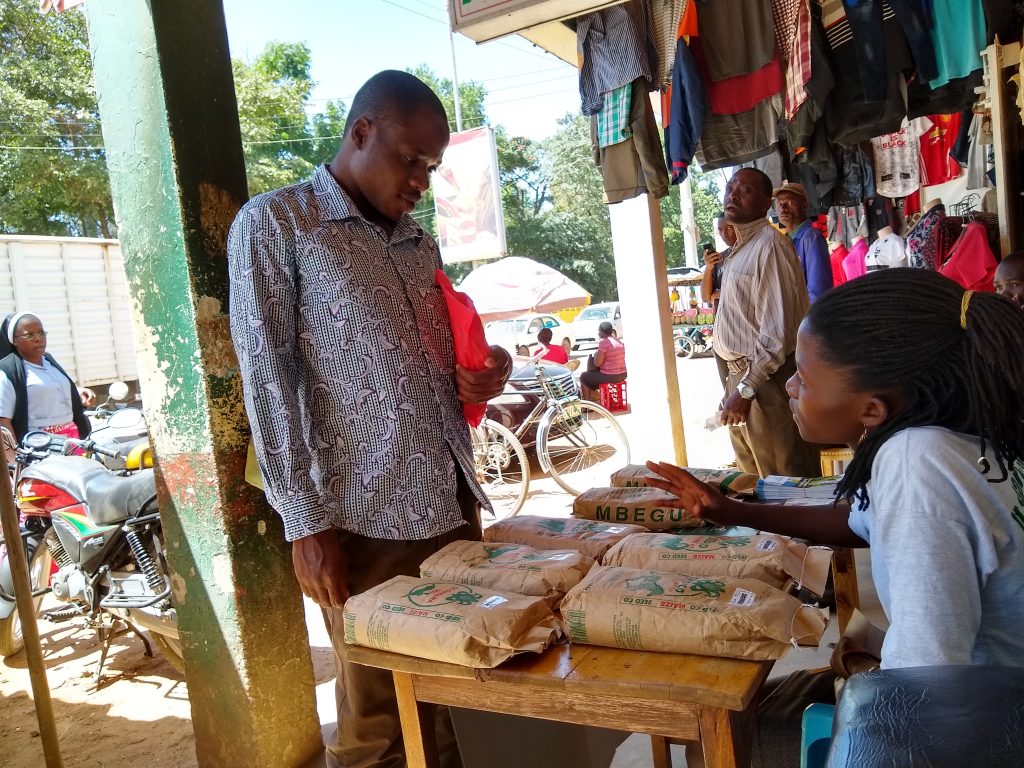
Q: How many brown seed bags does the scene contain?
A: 7